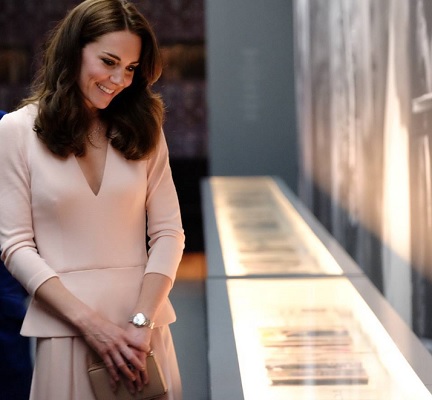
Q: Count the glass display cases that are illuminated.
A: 2